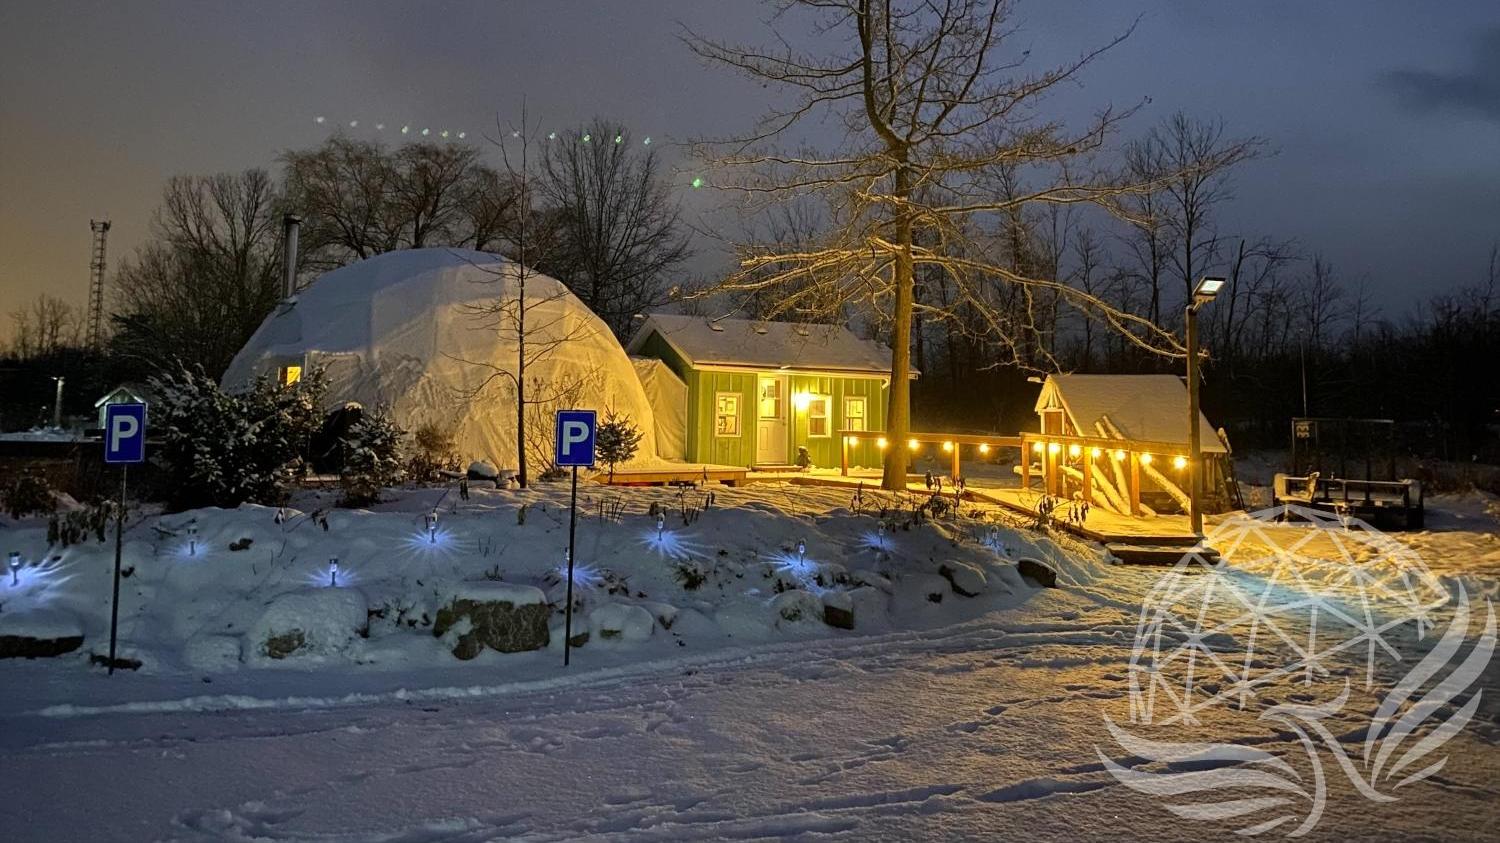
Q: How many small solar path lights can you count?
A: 9